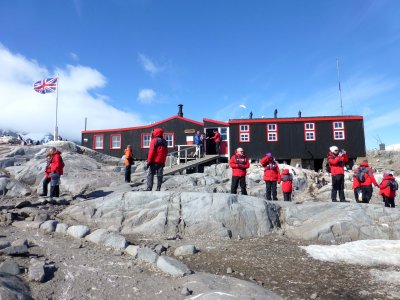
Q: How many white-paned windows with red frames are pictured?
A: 12